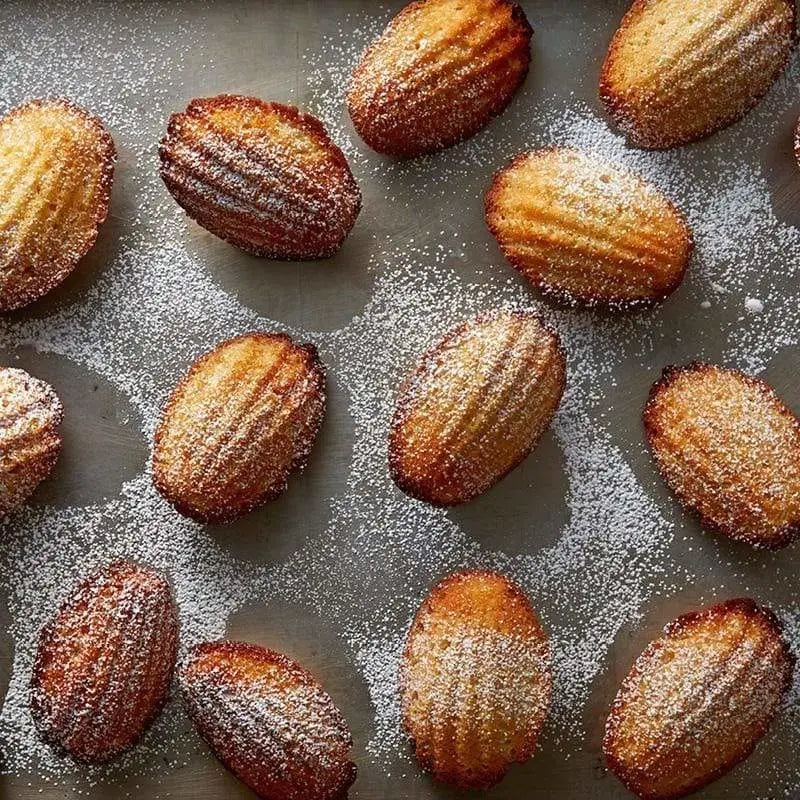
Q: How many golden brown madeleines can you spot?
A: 13